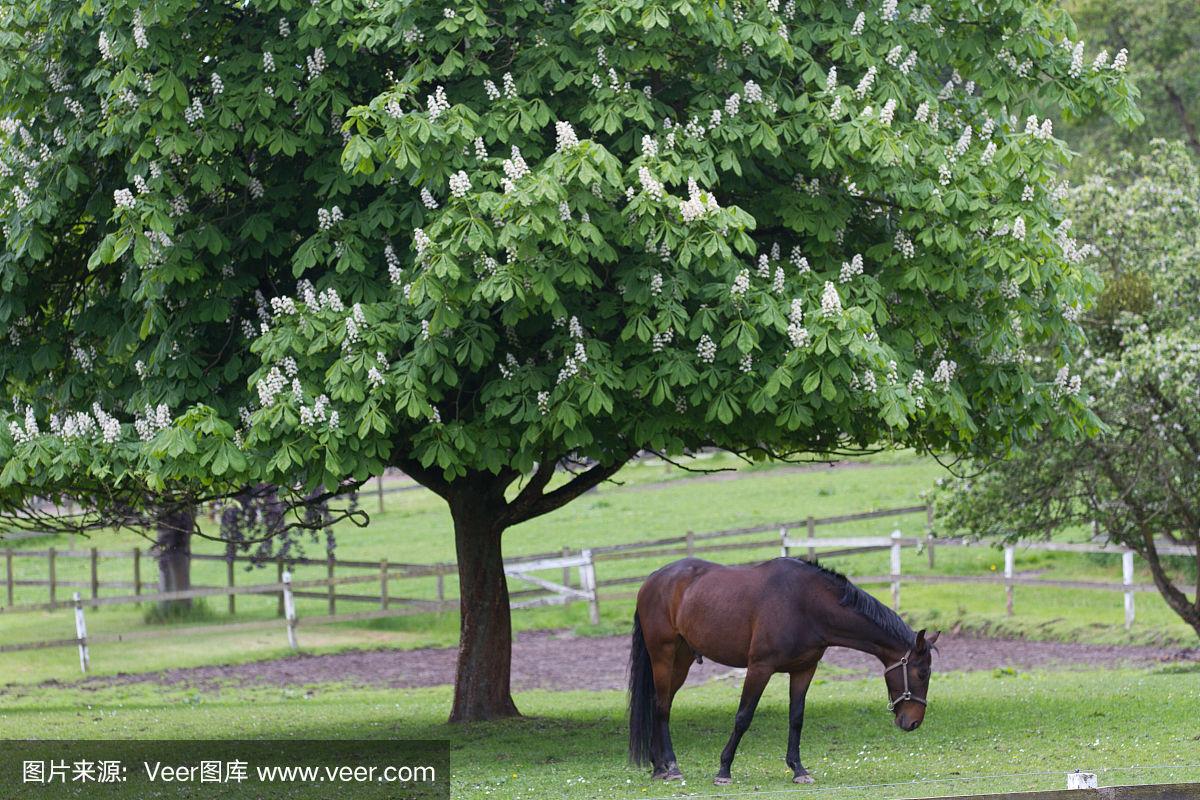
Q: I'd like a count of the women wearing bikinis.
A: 0